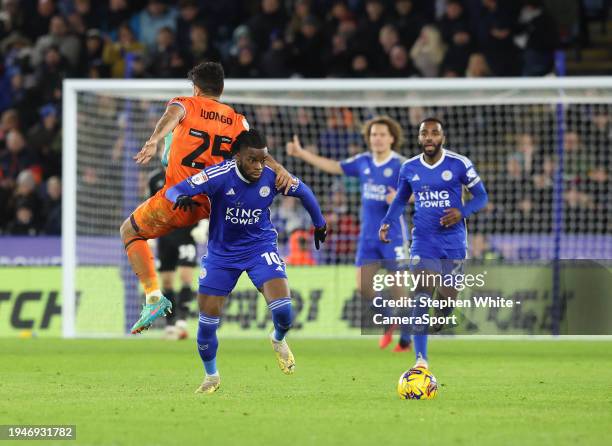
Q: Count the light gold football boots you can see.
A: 2